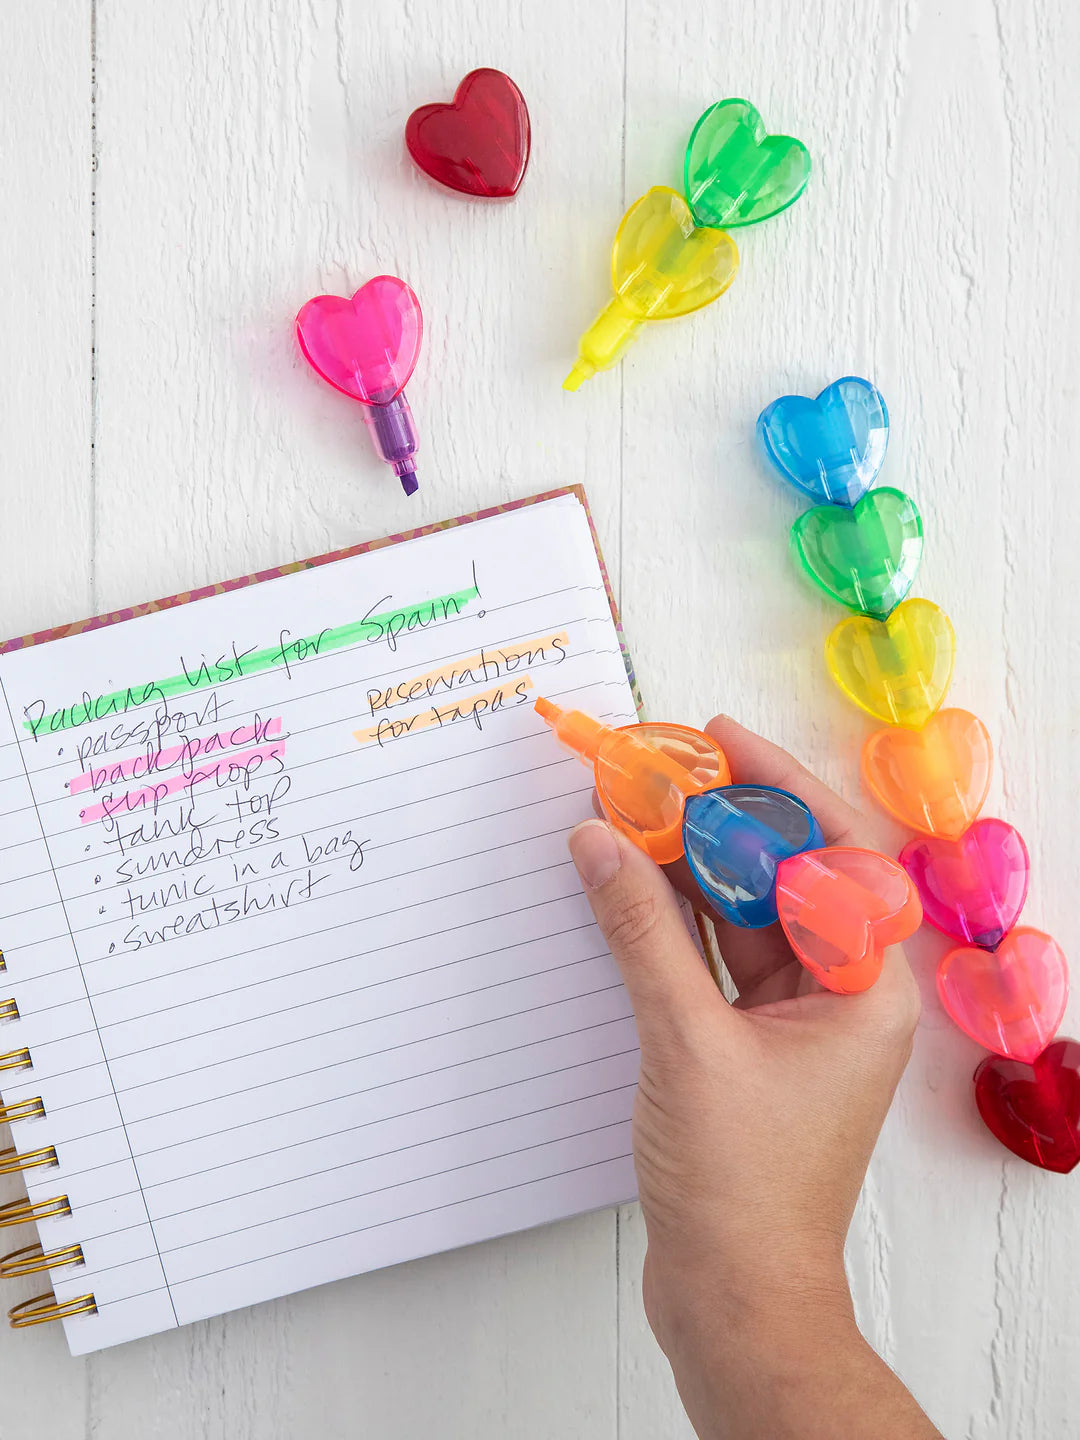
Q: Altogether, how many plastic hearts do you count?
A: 14